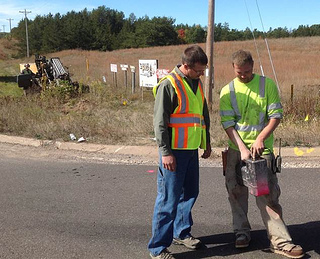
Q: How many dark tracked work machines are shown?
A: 1